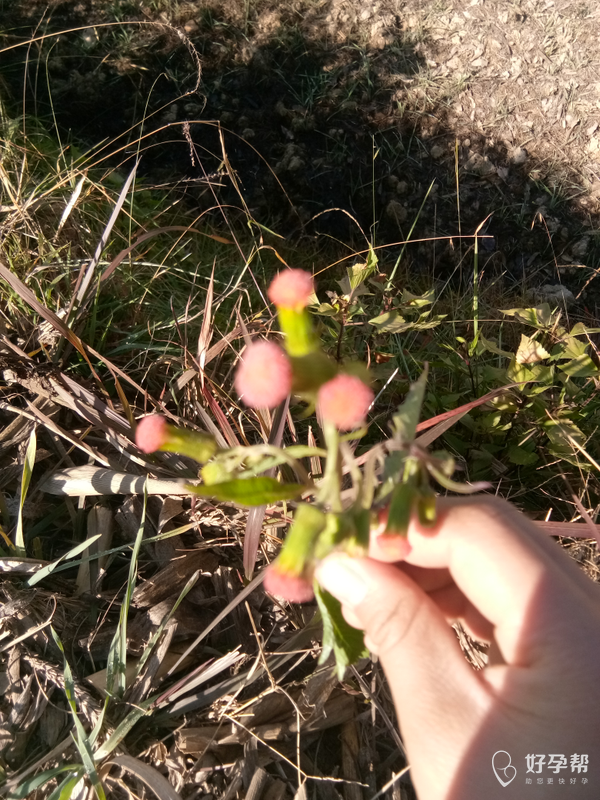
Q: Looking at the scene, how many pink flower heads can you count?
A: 6